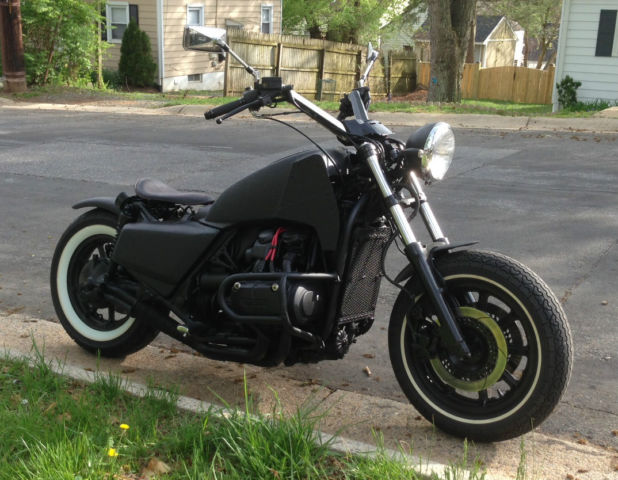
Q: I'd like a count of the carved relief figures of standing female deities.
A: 0